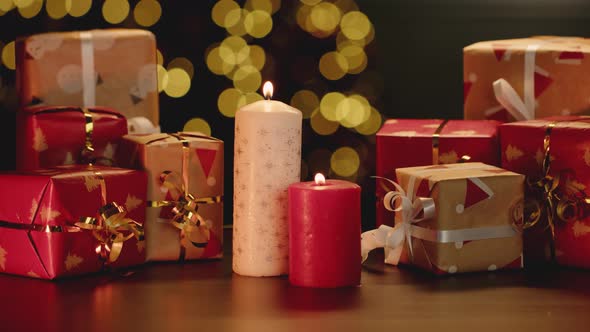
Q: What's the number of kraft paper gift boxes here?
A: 4